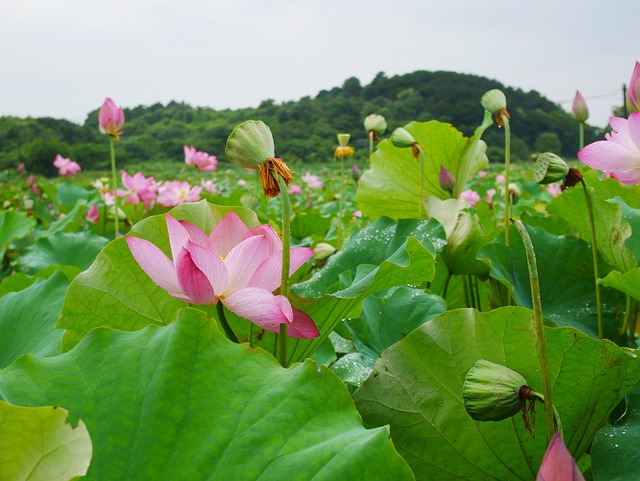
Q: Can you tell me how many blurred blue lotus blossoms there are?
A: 0